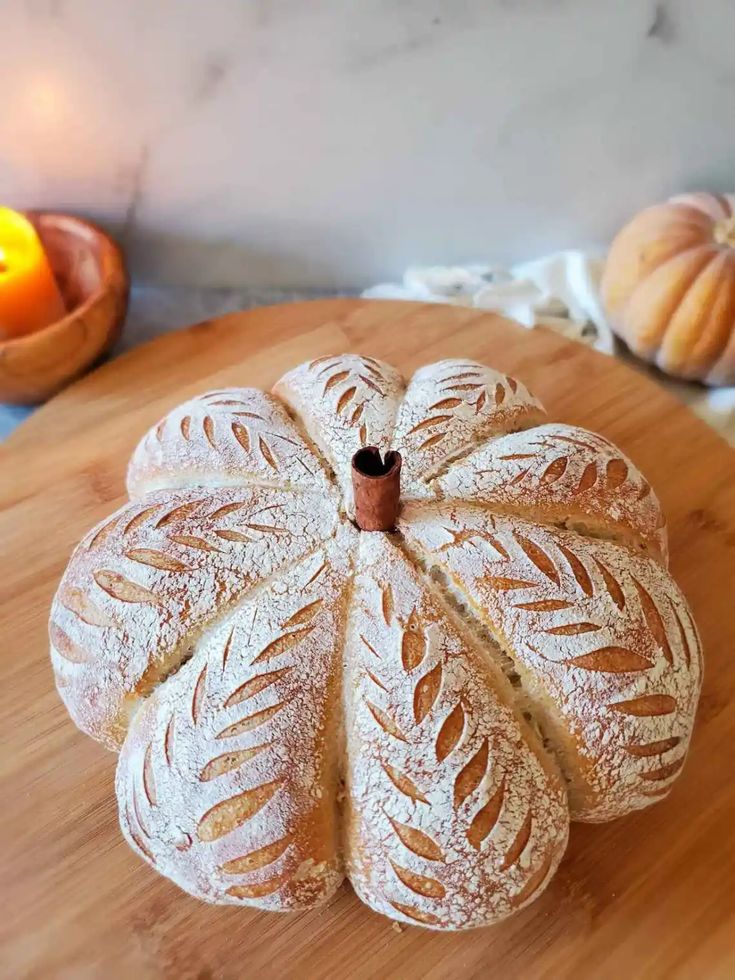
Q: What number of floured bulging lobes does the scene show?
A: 8